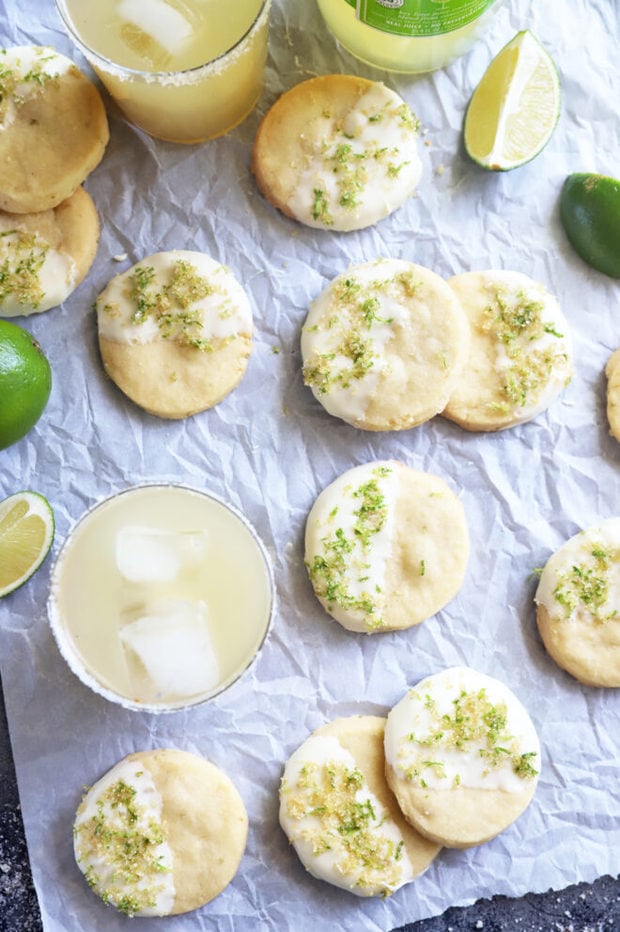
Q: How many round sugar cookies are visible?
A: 12